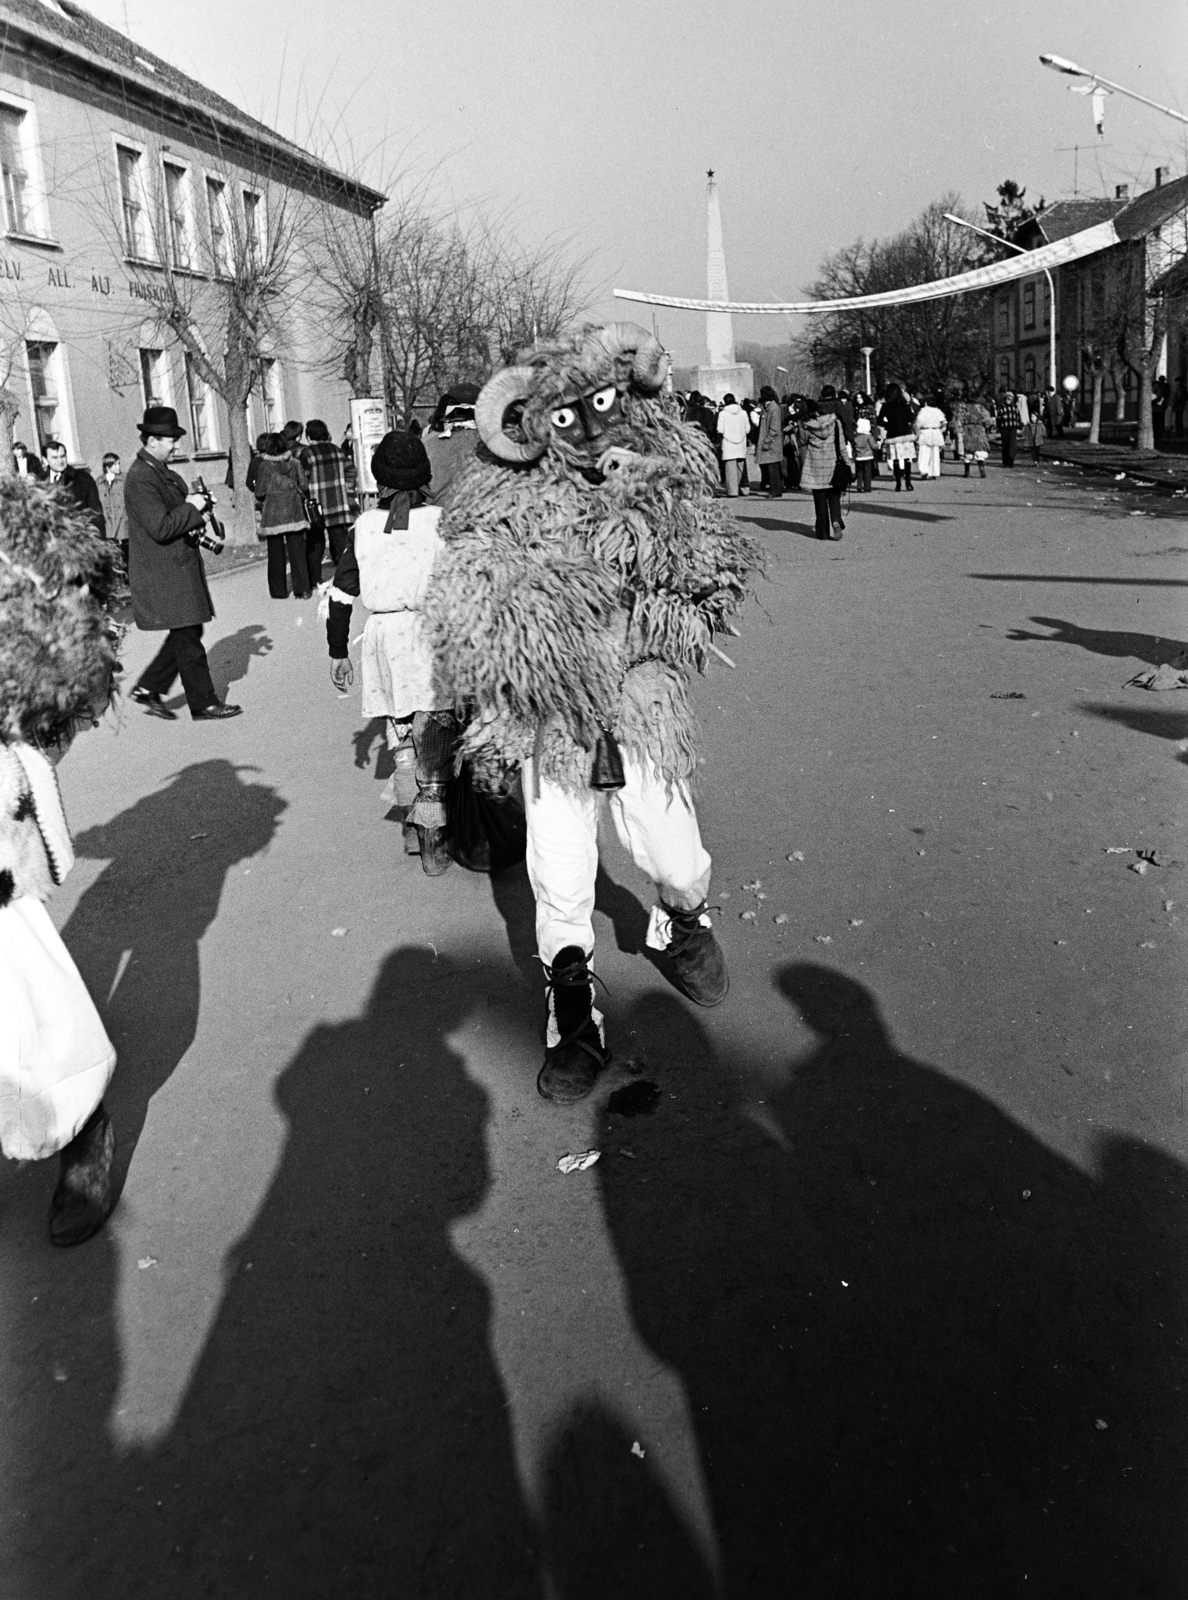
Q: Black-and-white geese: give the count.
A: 0